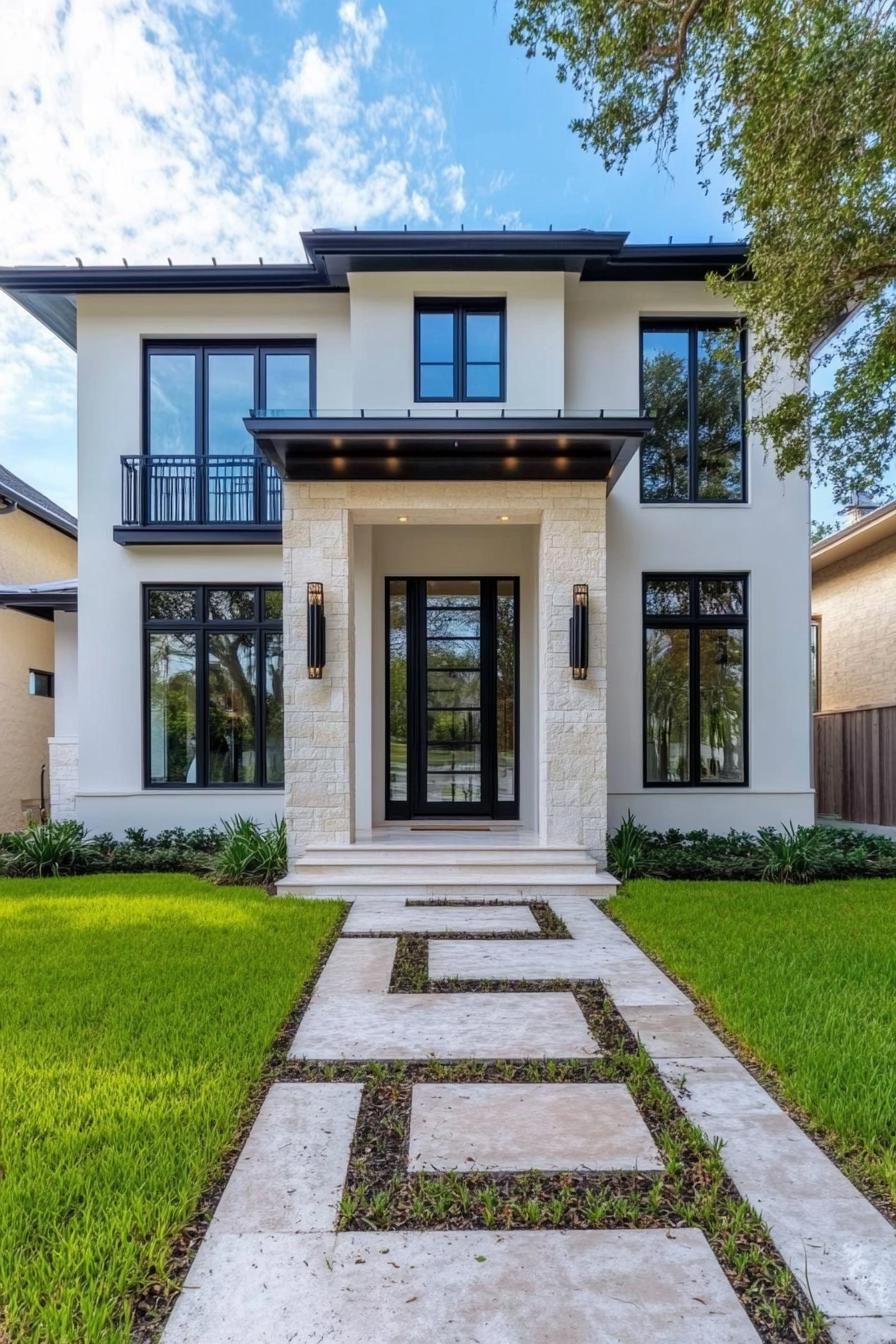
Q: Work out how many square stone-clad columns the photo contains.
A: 2